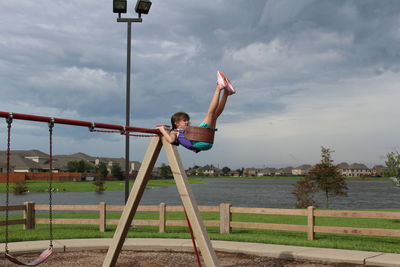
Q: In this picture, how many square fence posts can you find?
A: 5